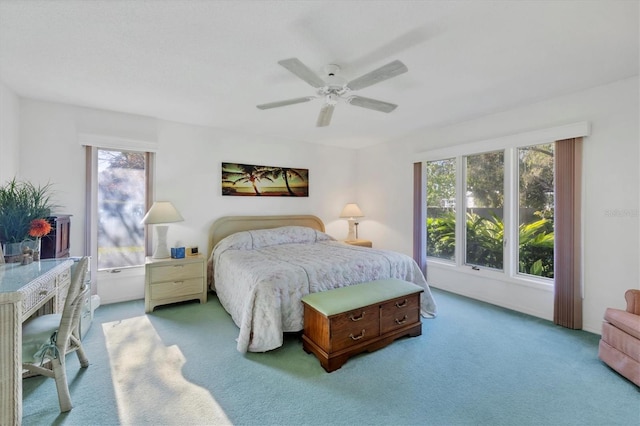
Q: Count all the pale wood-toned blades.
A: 5